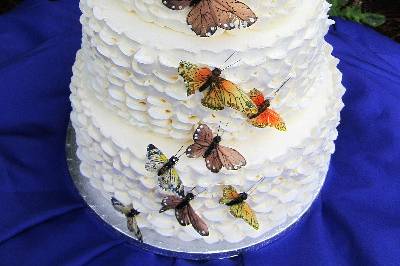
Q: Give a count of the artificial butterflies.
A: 8